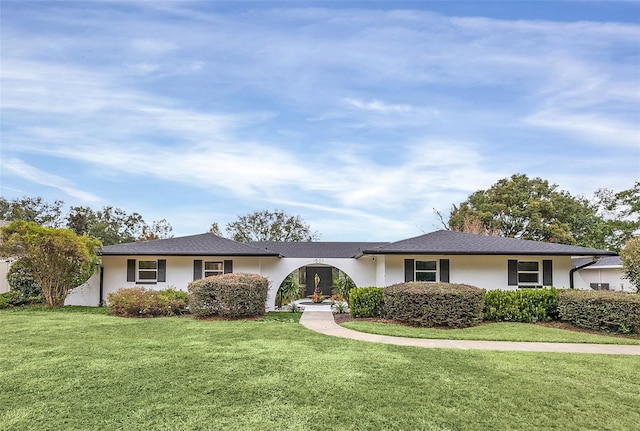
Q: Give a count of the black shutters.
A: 8